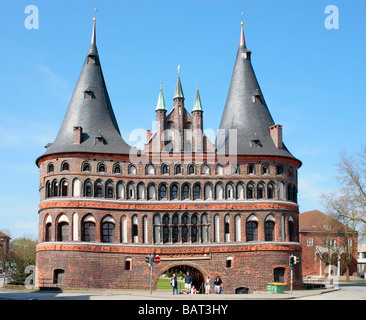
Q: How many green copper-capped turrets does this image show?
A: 3